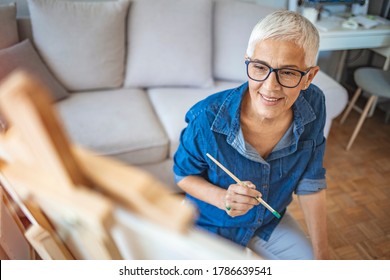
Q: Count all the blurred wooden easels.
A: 1